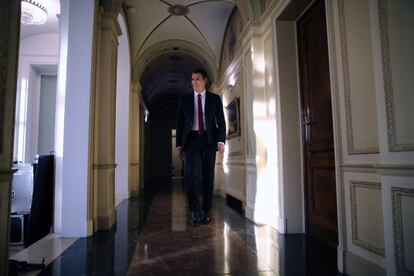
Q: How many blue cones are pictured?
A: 0